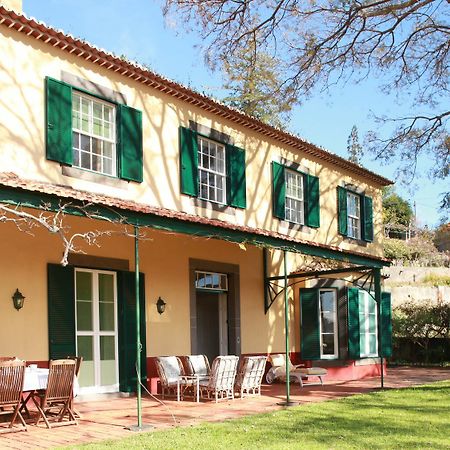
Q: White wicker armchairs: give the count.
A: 4